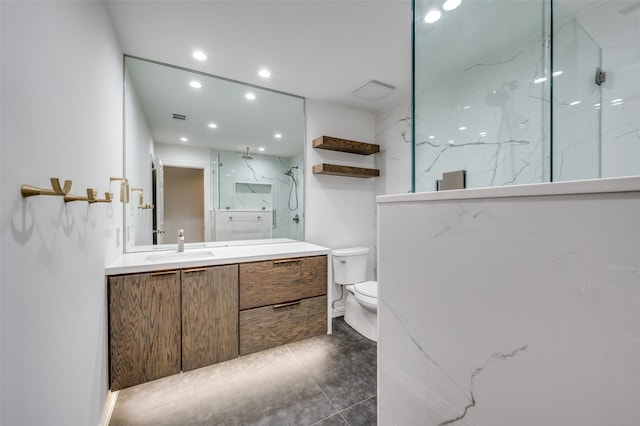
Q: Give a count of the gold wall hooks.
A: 3